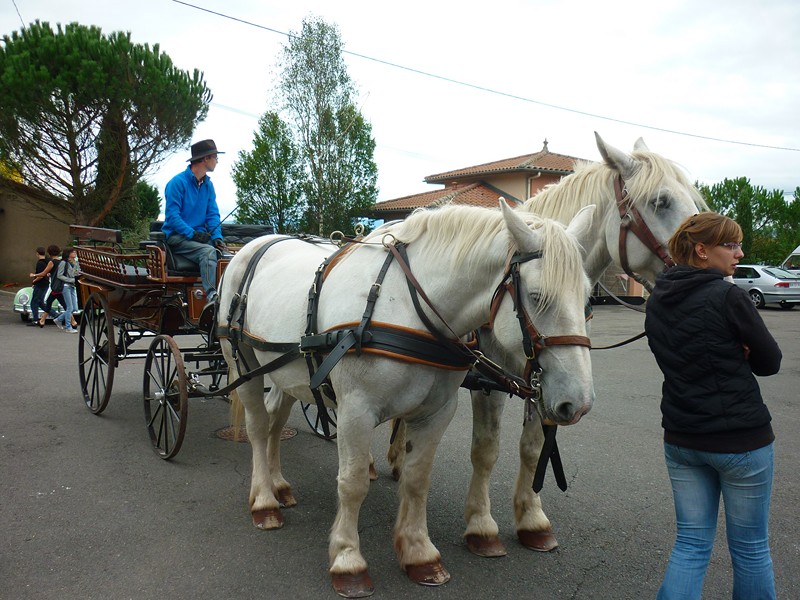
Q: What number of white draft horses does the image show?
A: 2